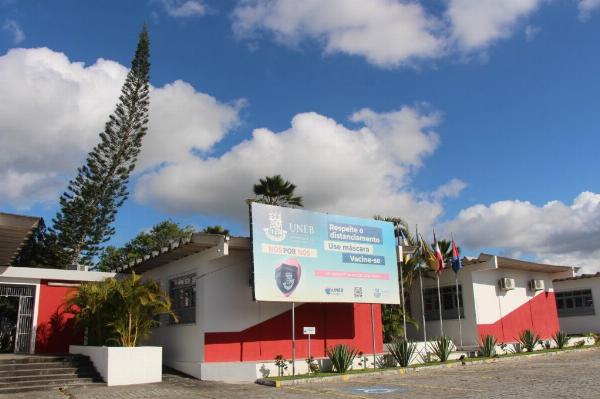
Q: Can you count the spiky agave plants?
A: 6